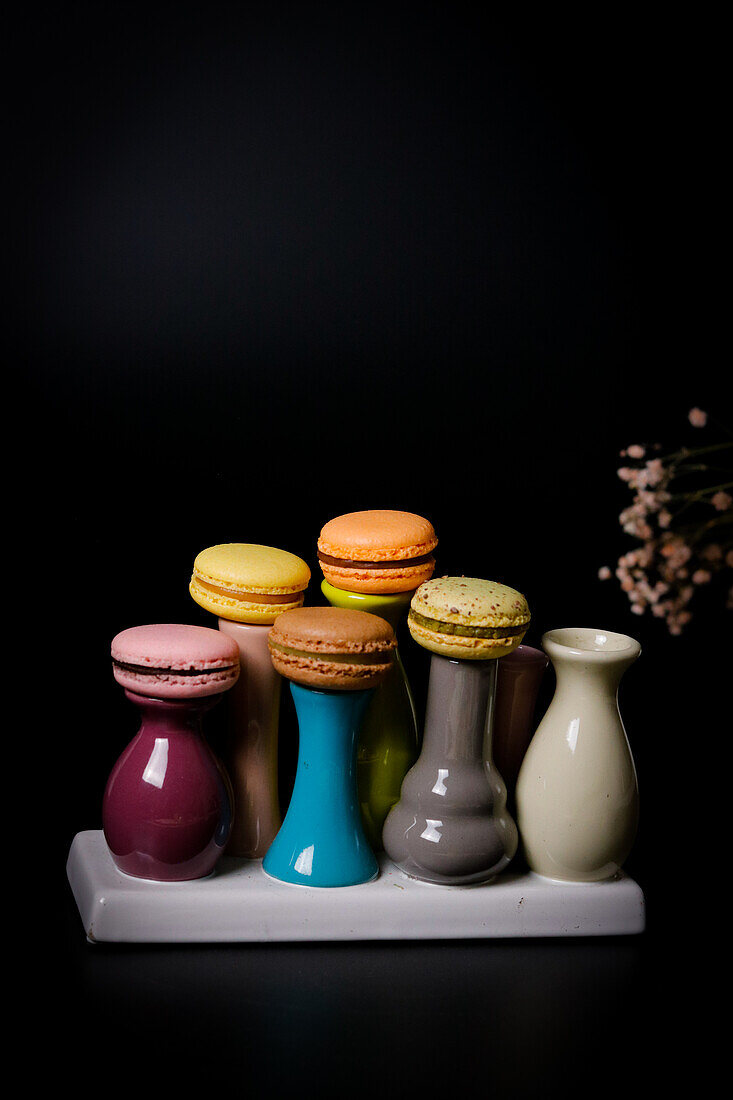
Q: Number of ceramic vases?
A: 7